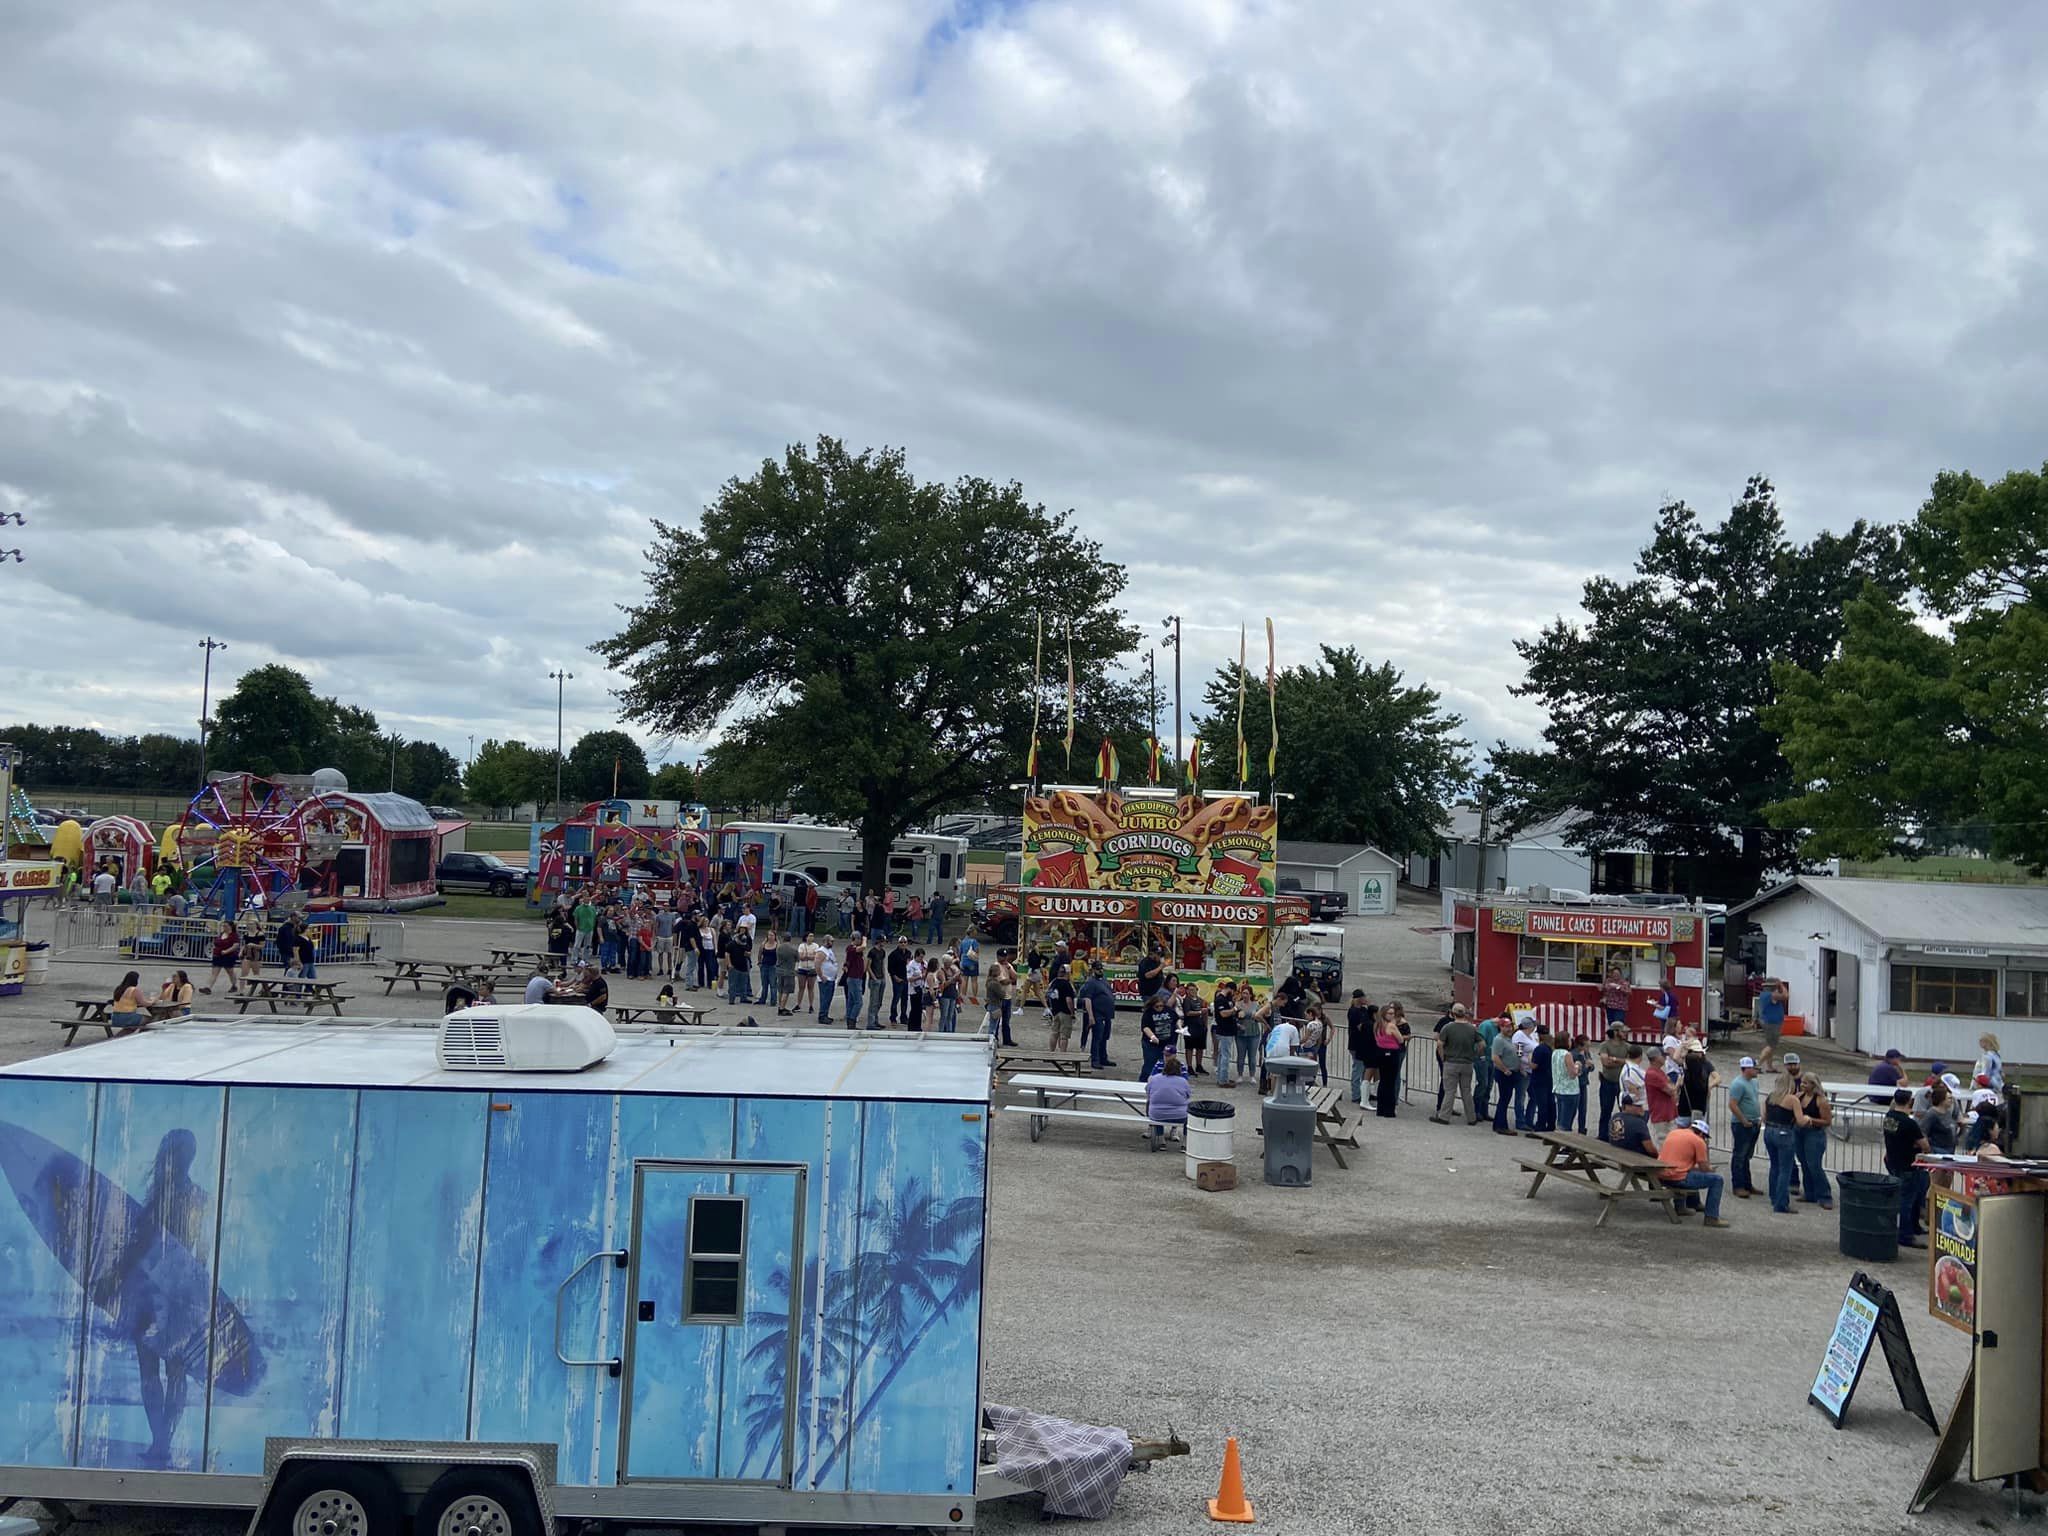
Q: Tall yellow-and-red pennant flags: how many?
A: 4